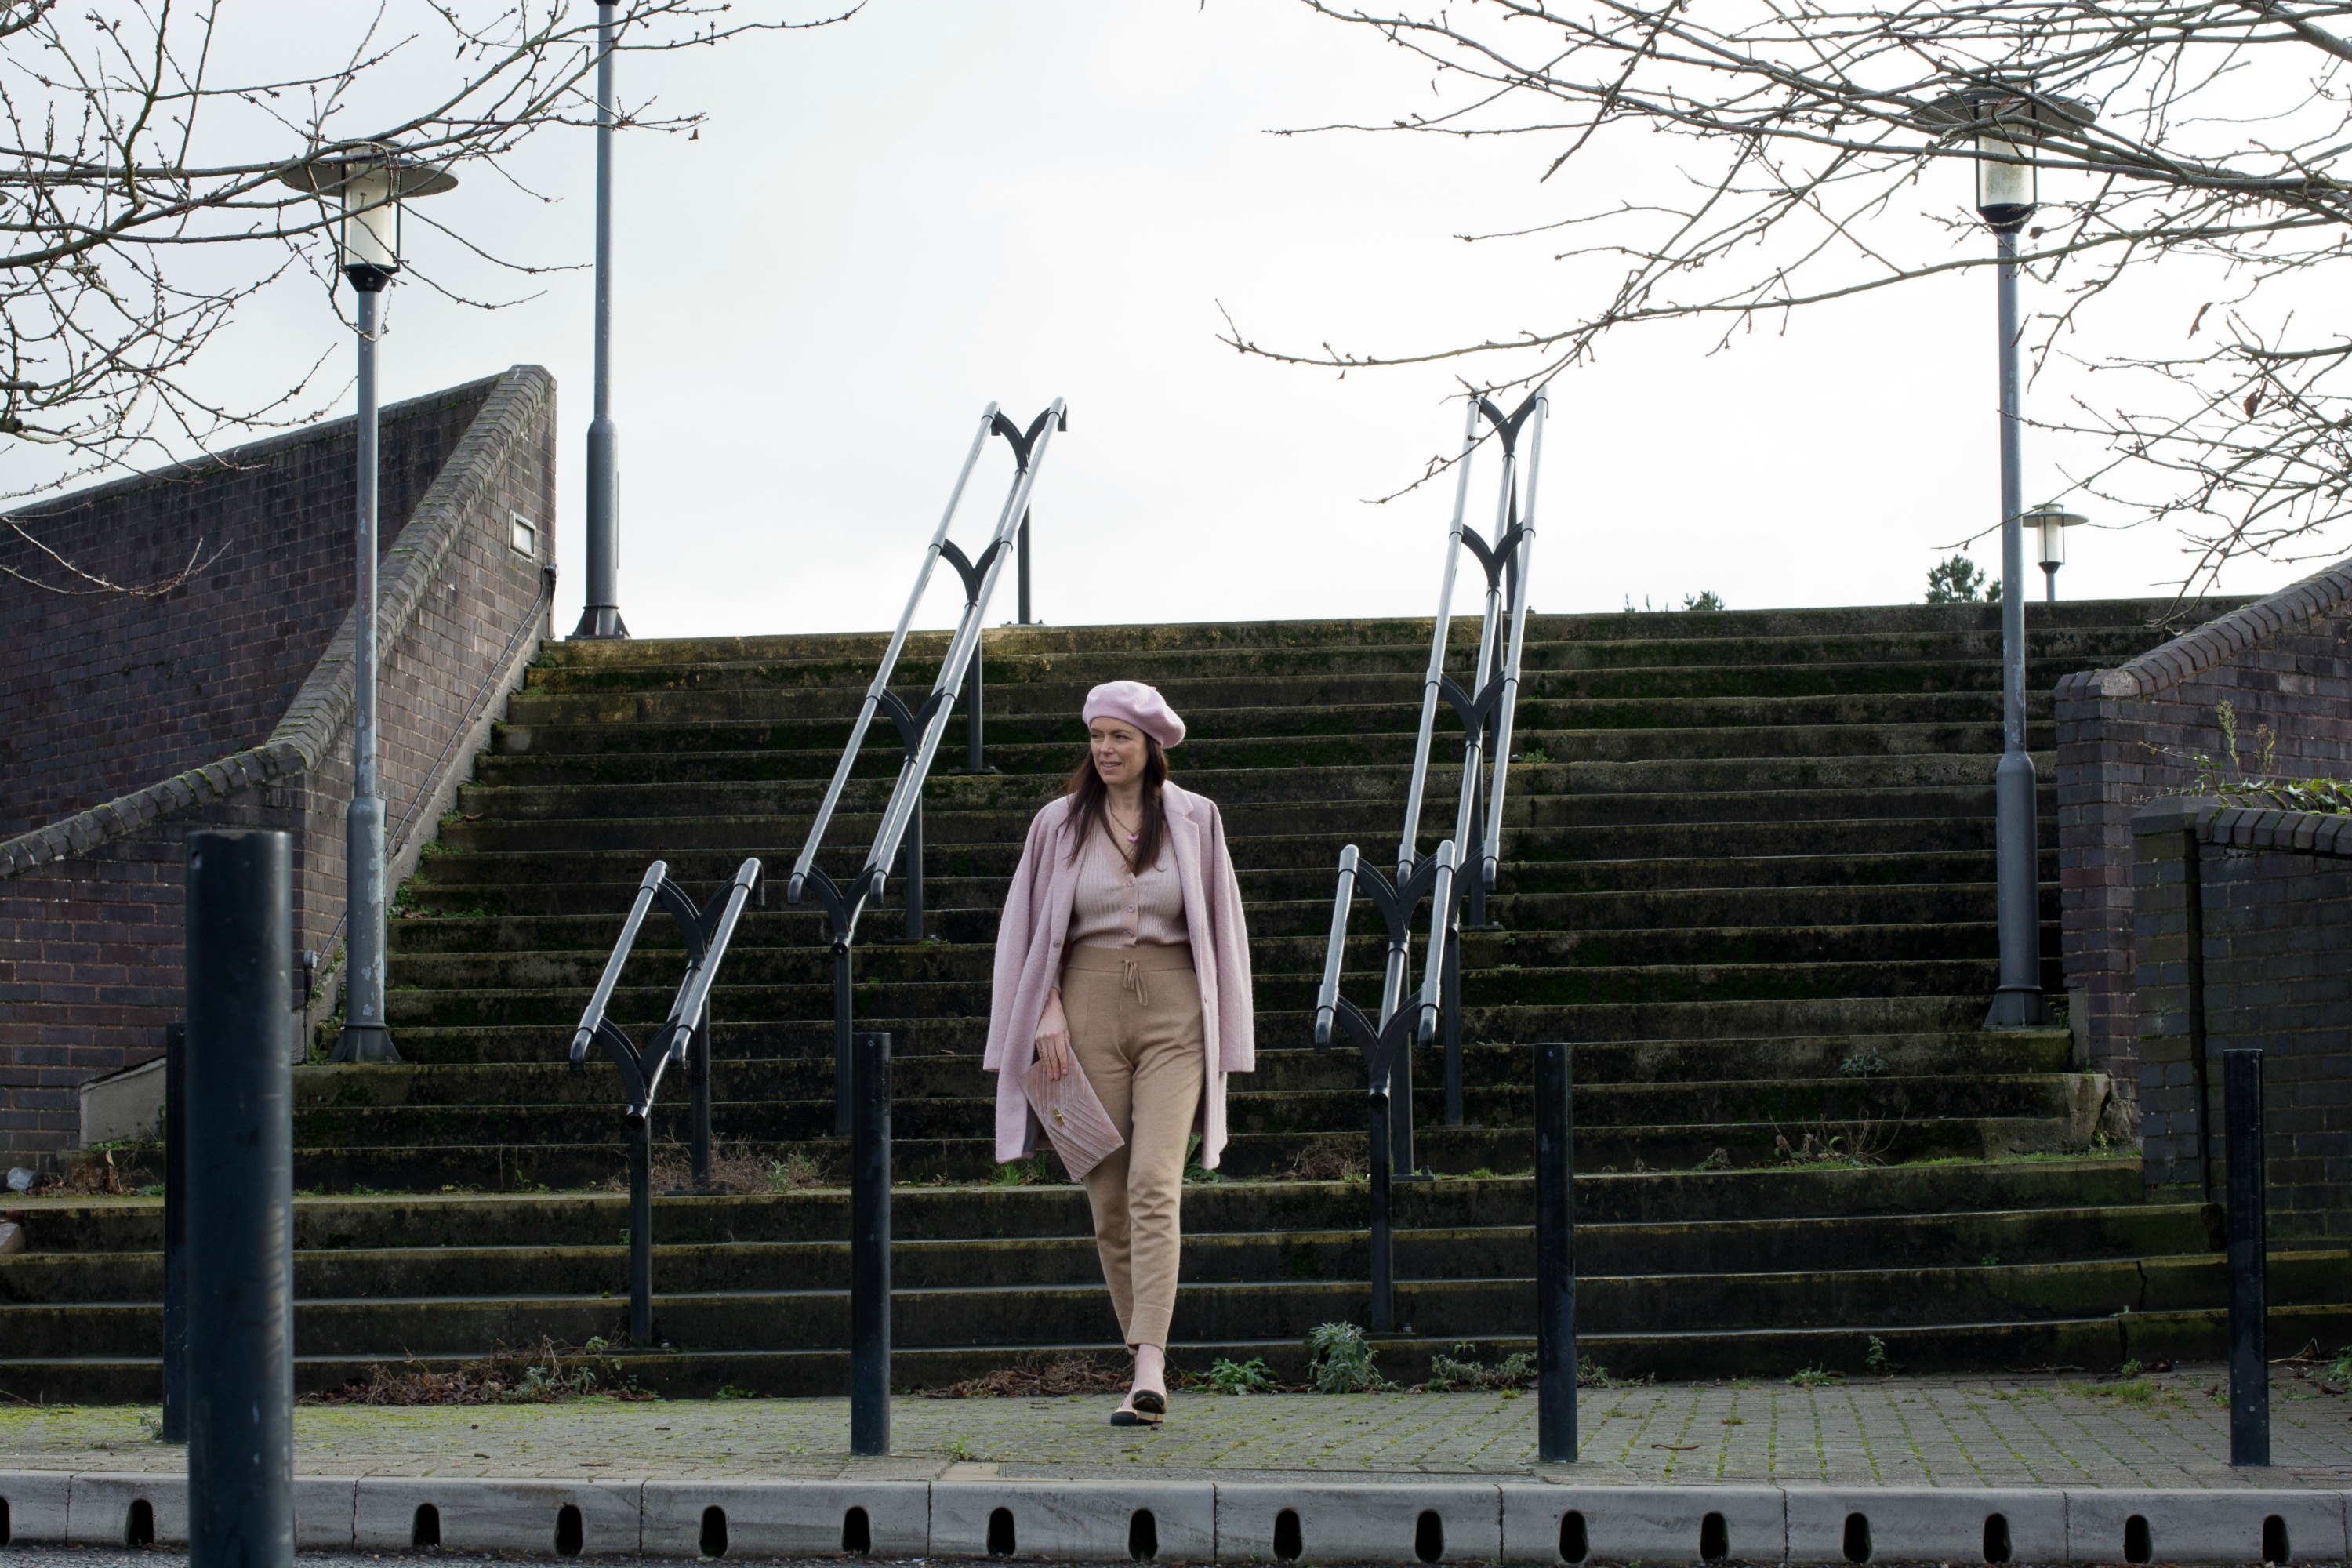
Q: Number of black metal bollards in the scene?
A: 5